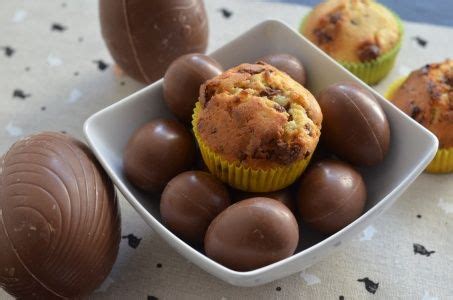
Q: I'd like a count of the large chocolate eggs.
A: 2